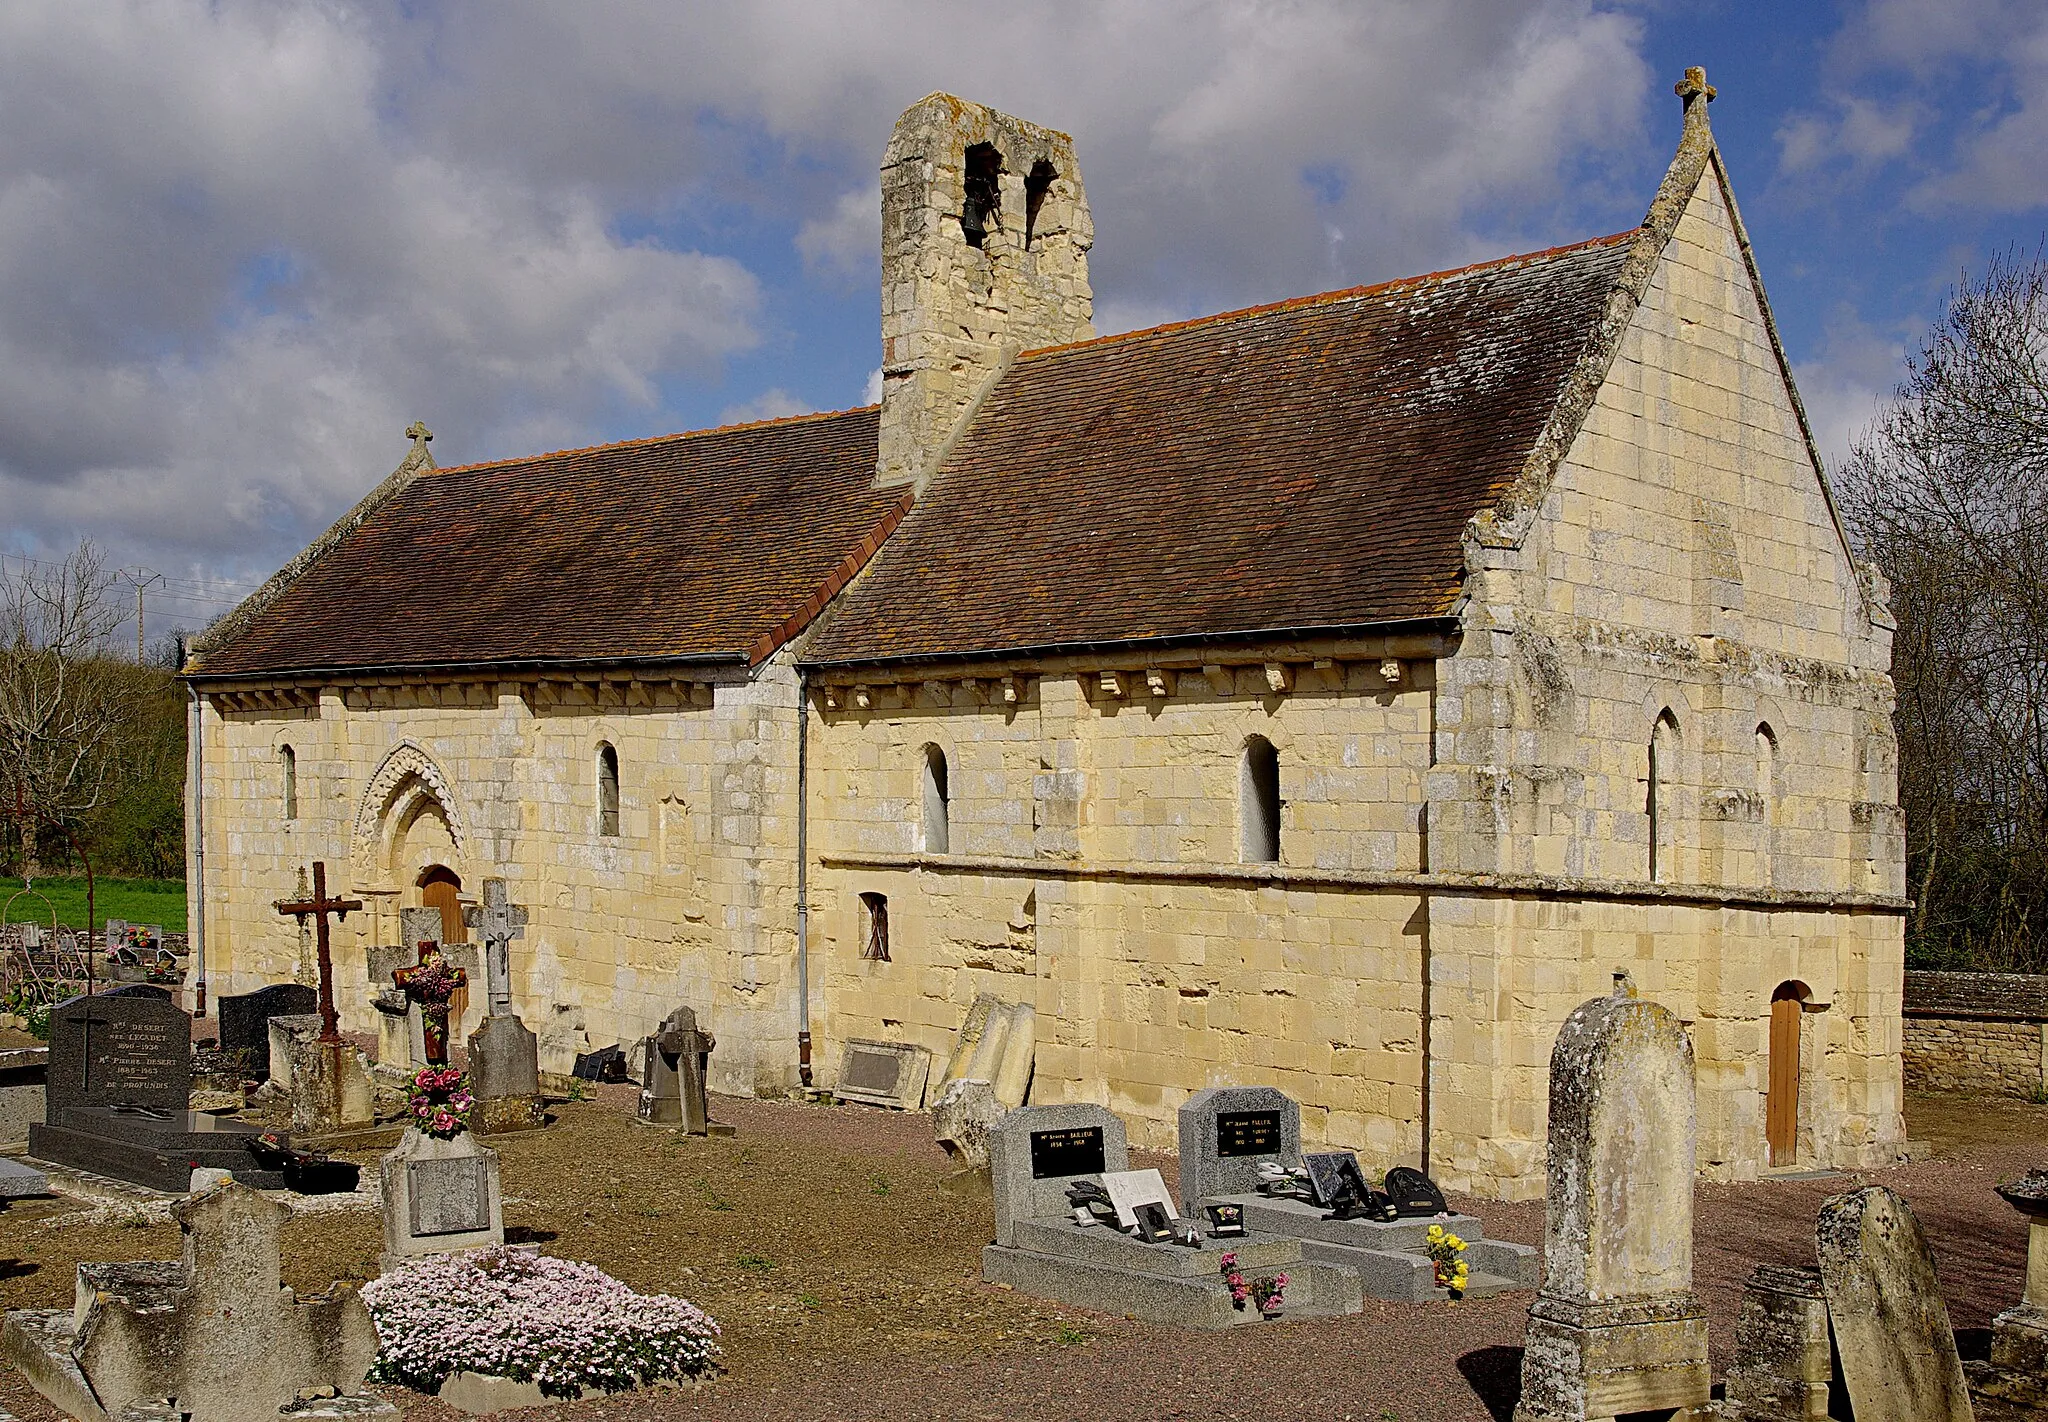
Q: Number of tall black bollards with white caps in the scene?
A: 0